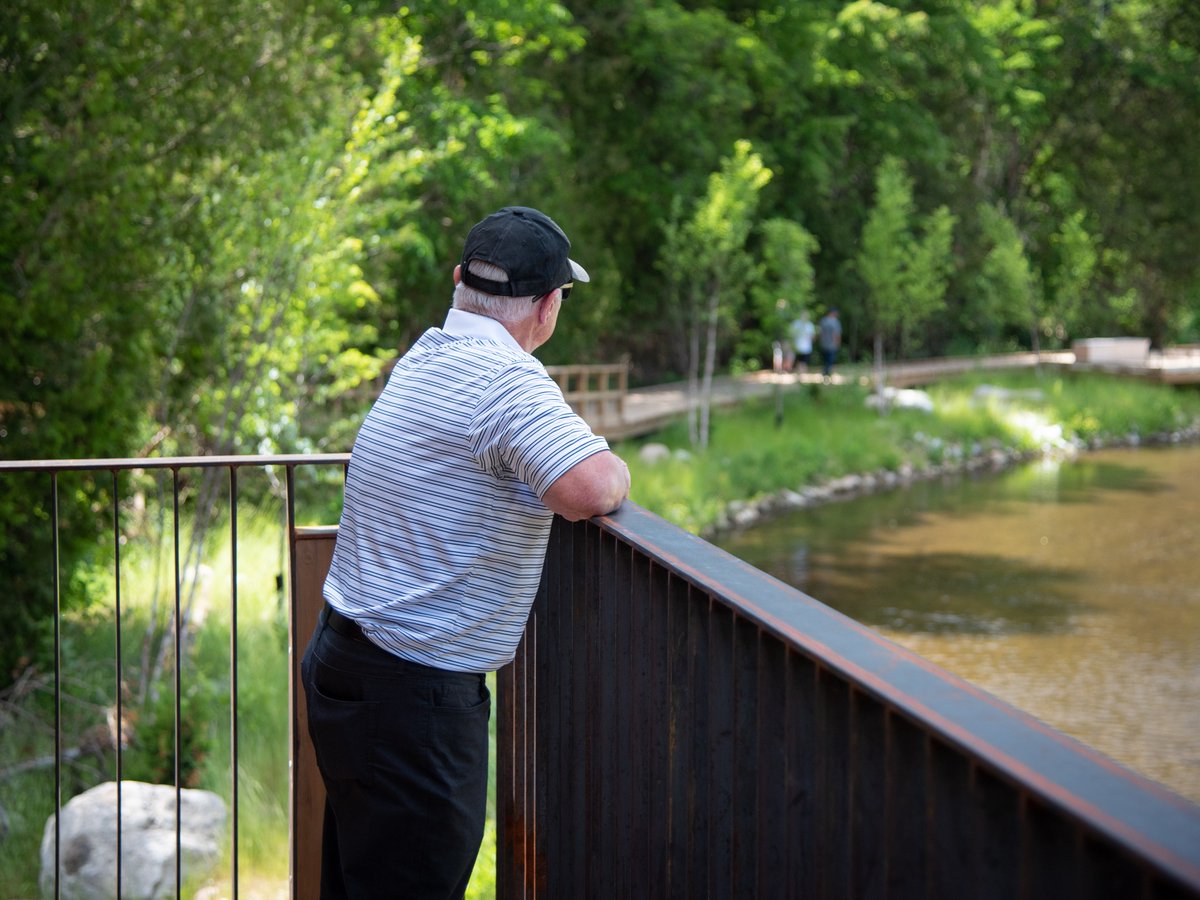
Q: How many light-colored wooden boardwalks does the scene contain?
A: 1